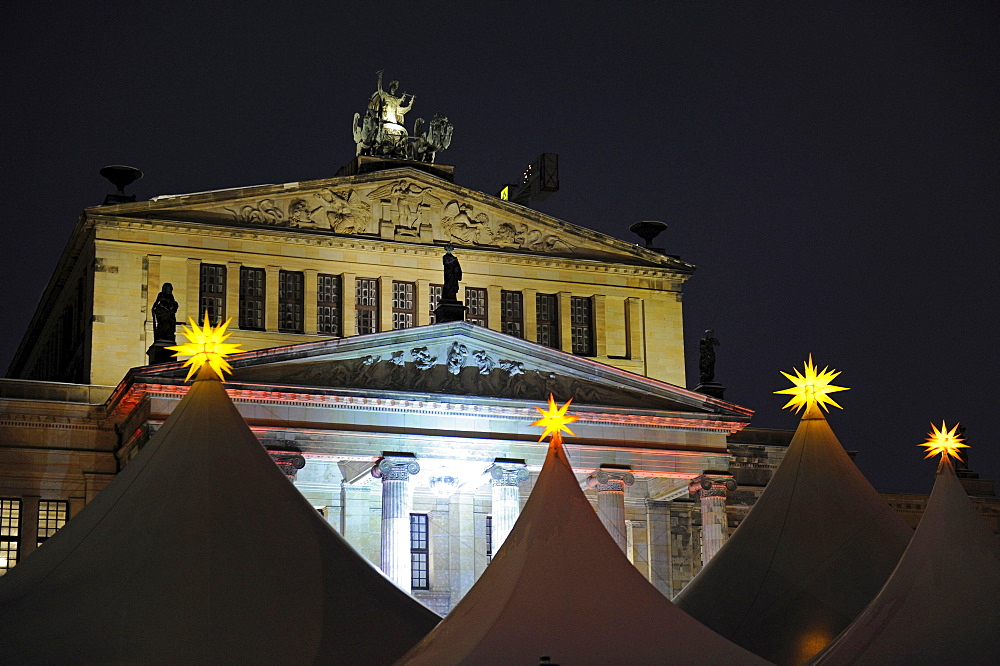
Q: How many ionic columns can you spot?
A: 5